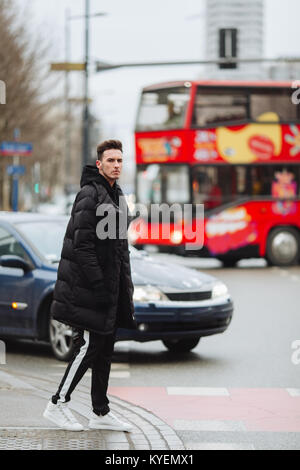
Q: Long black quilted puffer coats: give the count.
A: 1